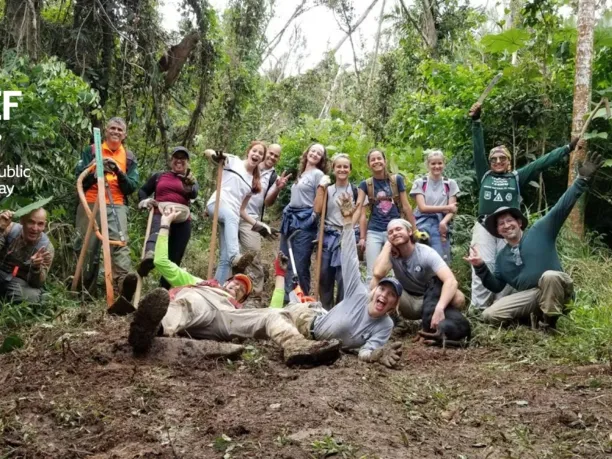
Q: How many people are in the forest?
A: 14